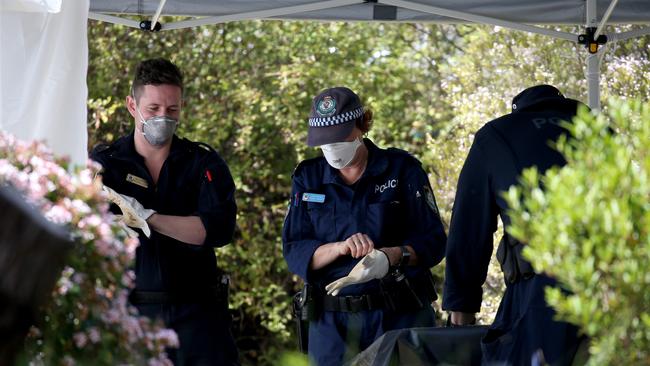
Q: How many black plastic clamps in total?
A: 2